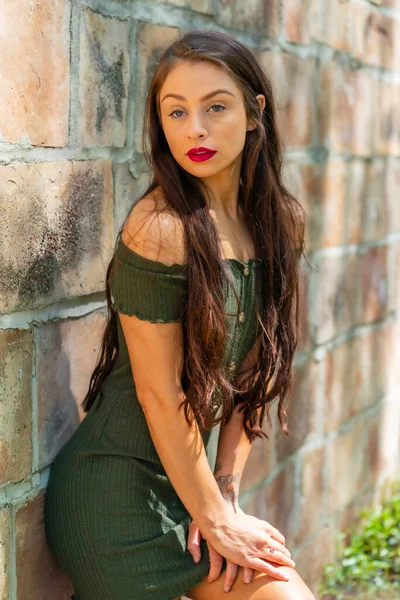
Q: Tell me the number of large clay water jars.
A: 0